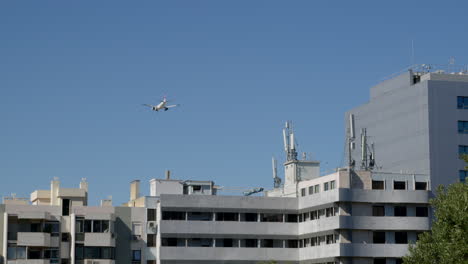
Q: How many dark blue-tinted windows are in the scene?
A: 4